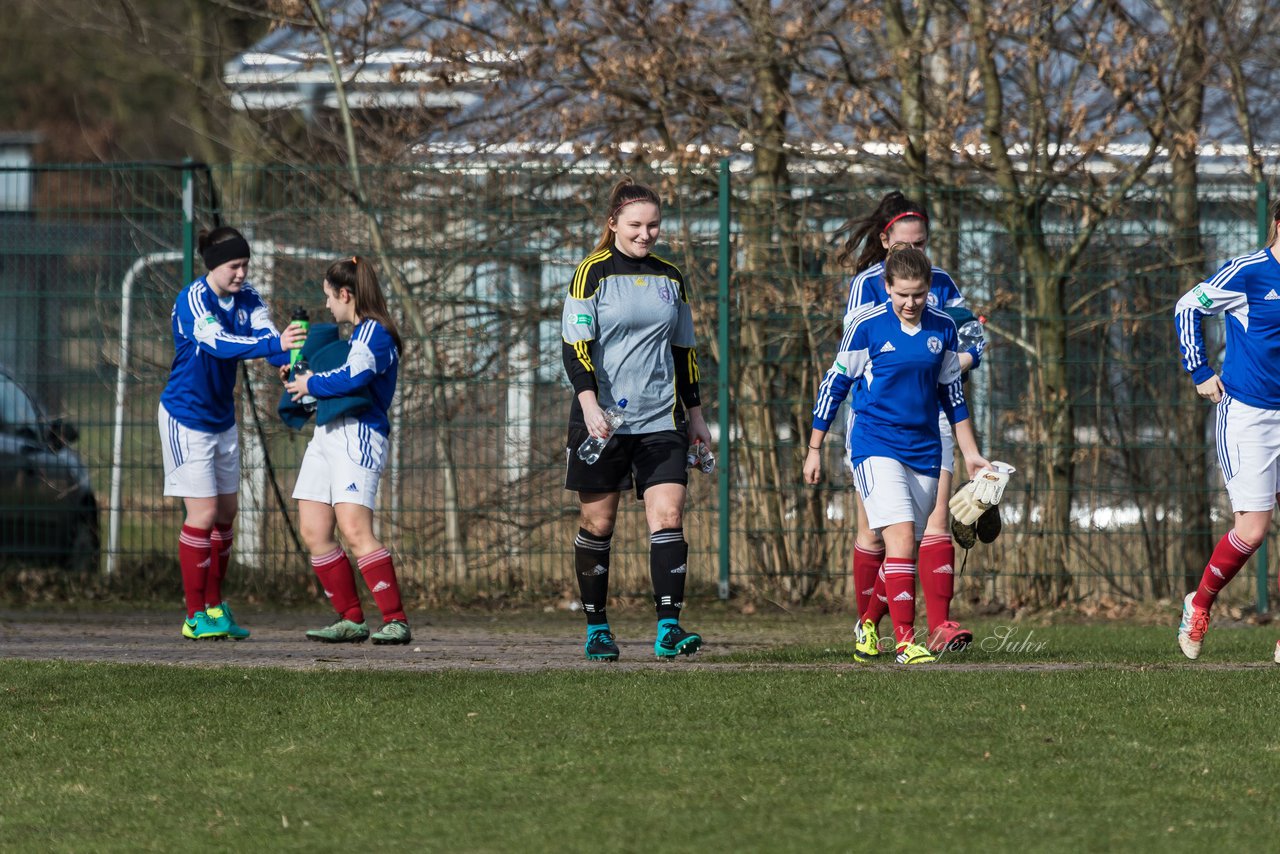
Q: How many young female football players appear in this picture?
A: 6